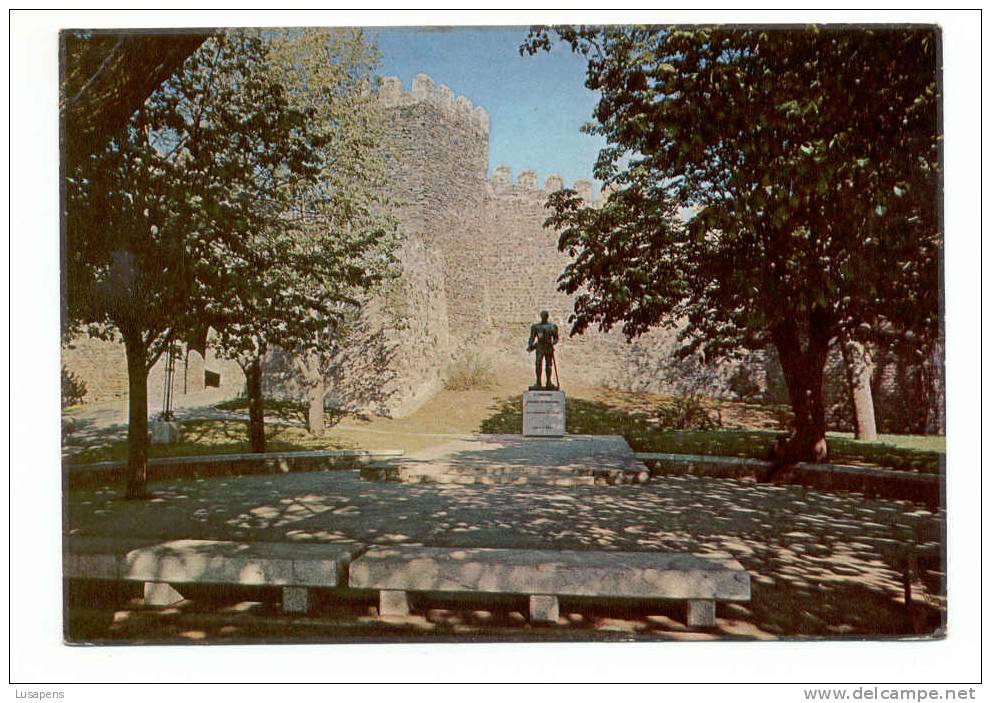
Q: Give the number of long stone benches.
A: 2